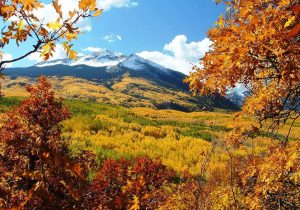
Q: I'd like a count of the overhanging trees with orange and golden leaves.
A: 2